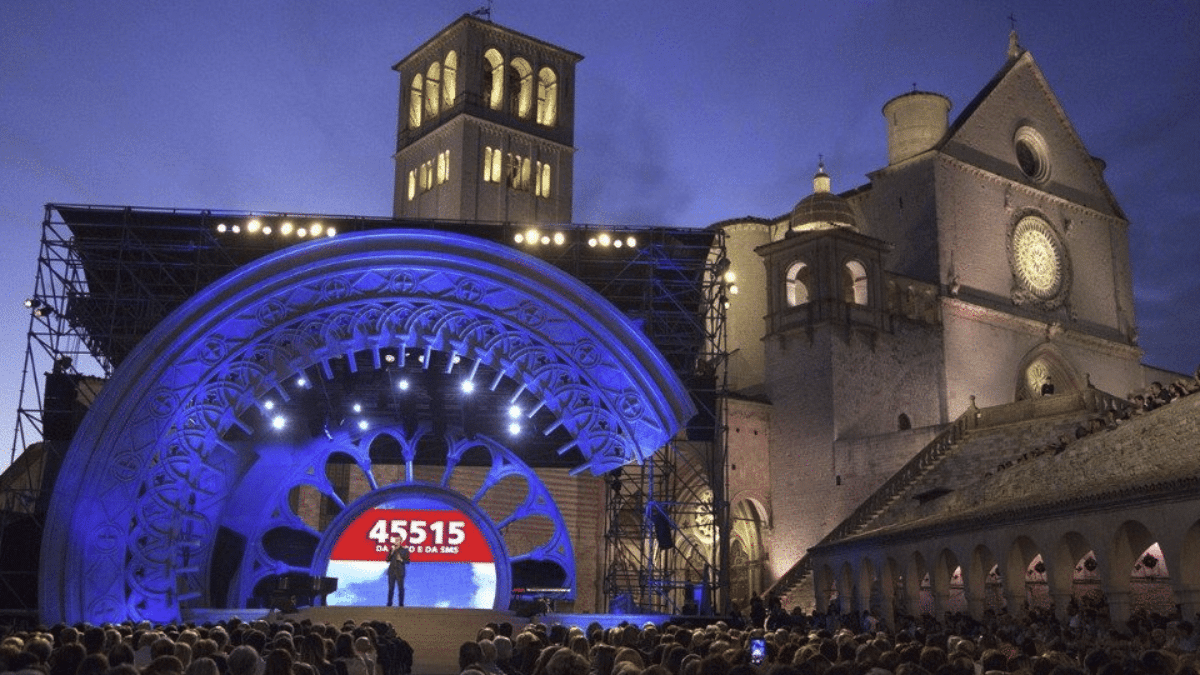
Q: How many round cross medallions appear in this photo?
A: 12